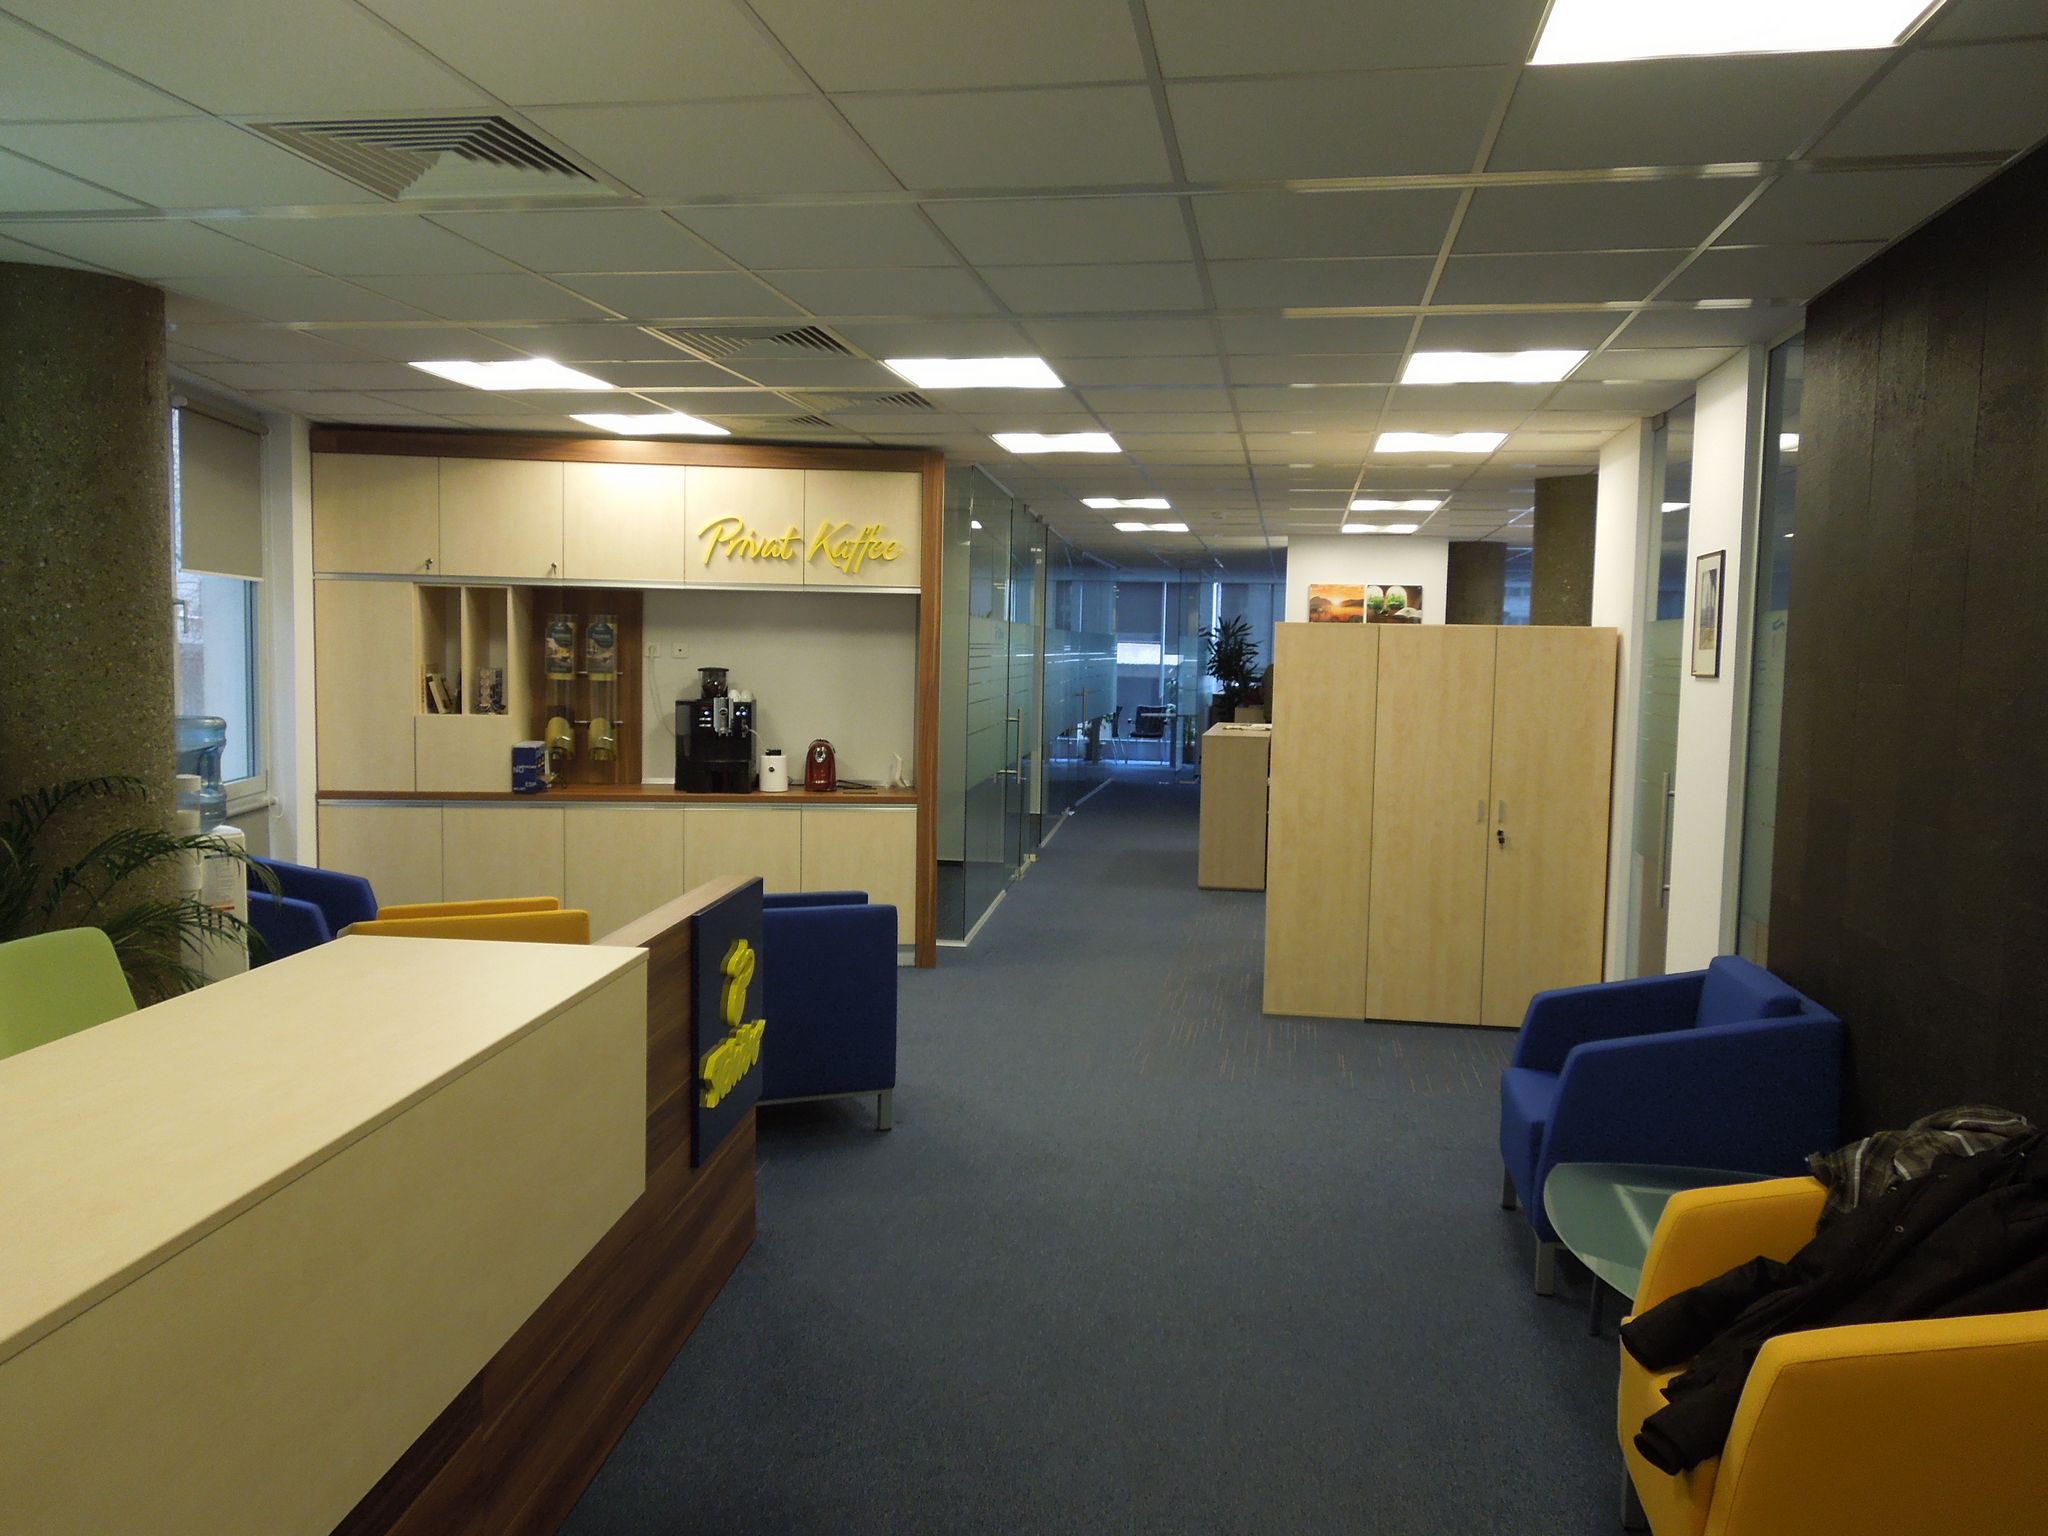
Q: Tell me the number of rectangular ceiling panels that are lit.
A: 11